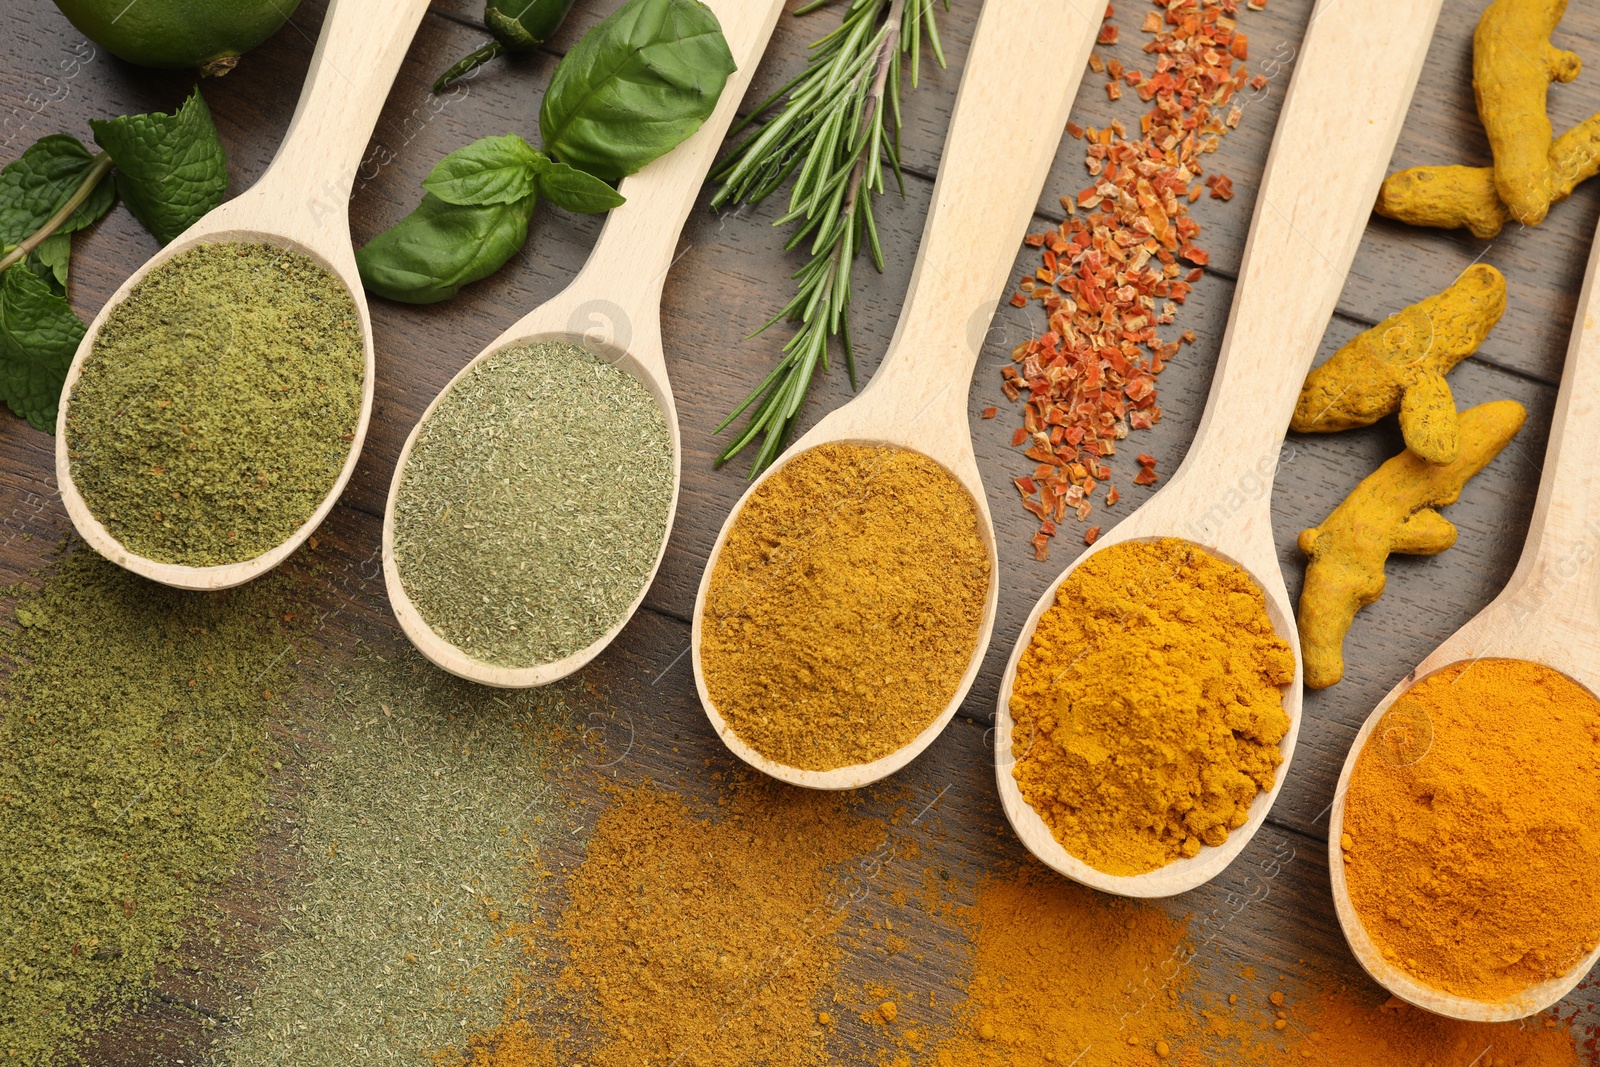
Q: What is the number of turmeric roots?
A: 4